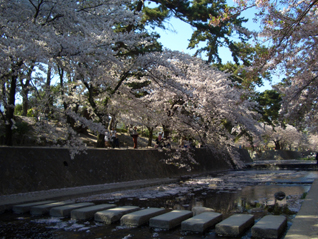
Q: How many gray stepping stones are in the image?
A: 10